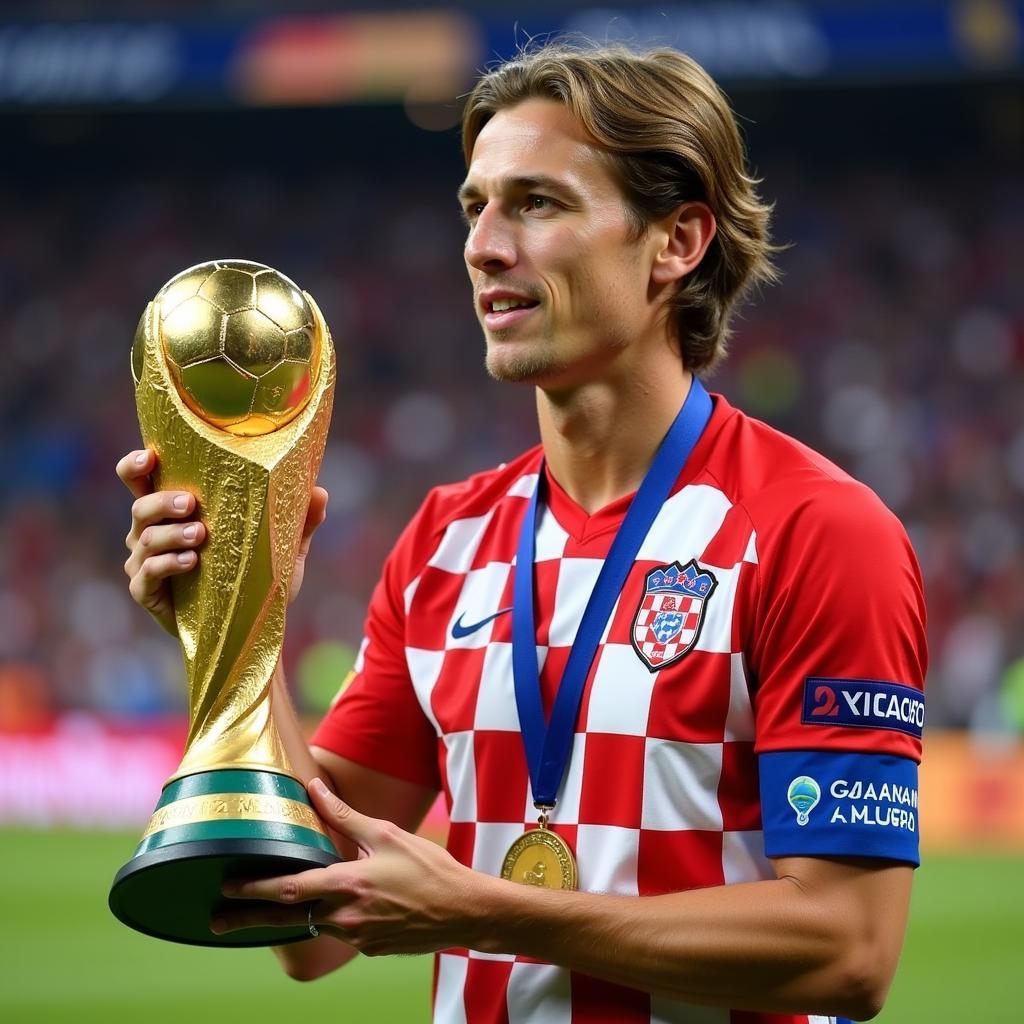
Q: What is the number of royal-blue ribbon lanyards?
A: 1